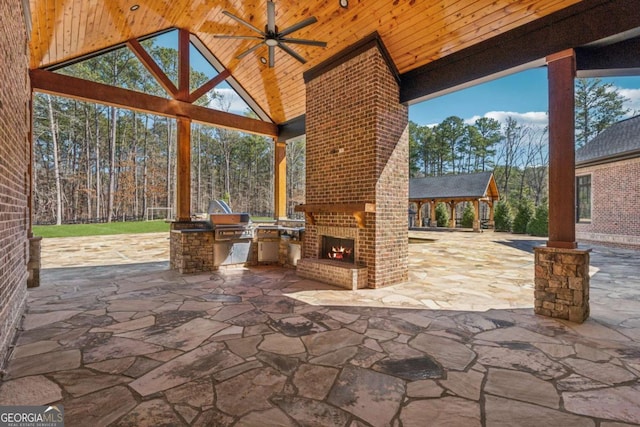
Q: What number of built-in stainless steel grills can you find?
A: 1